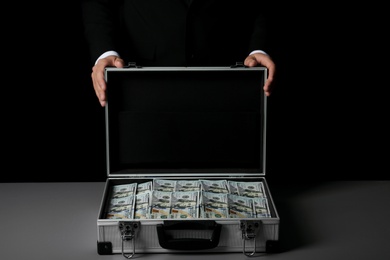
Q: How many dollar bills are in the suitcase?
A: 14